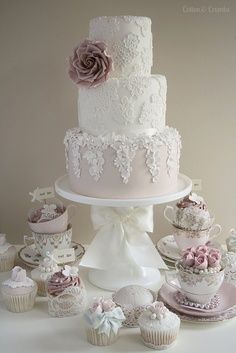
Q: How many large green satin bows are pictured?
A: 0